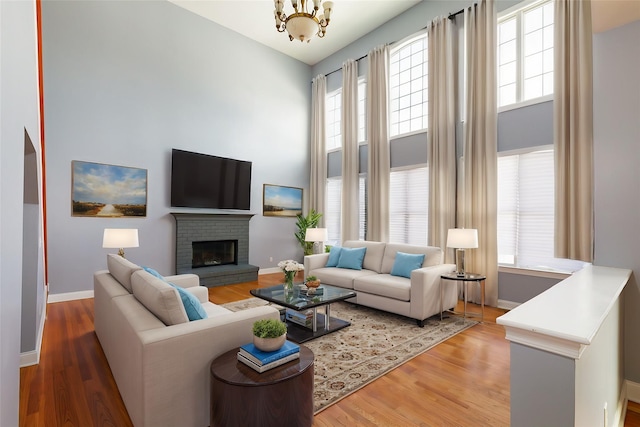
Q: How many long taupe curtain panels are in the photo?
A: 6